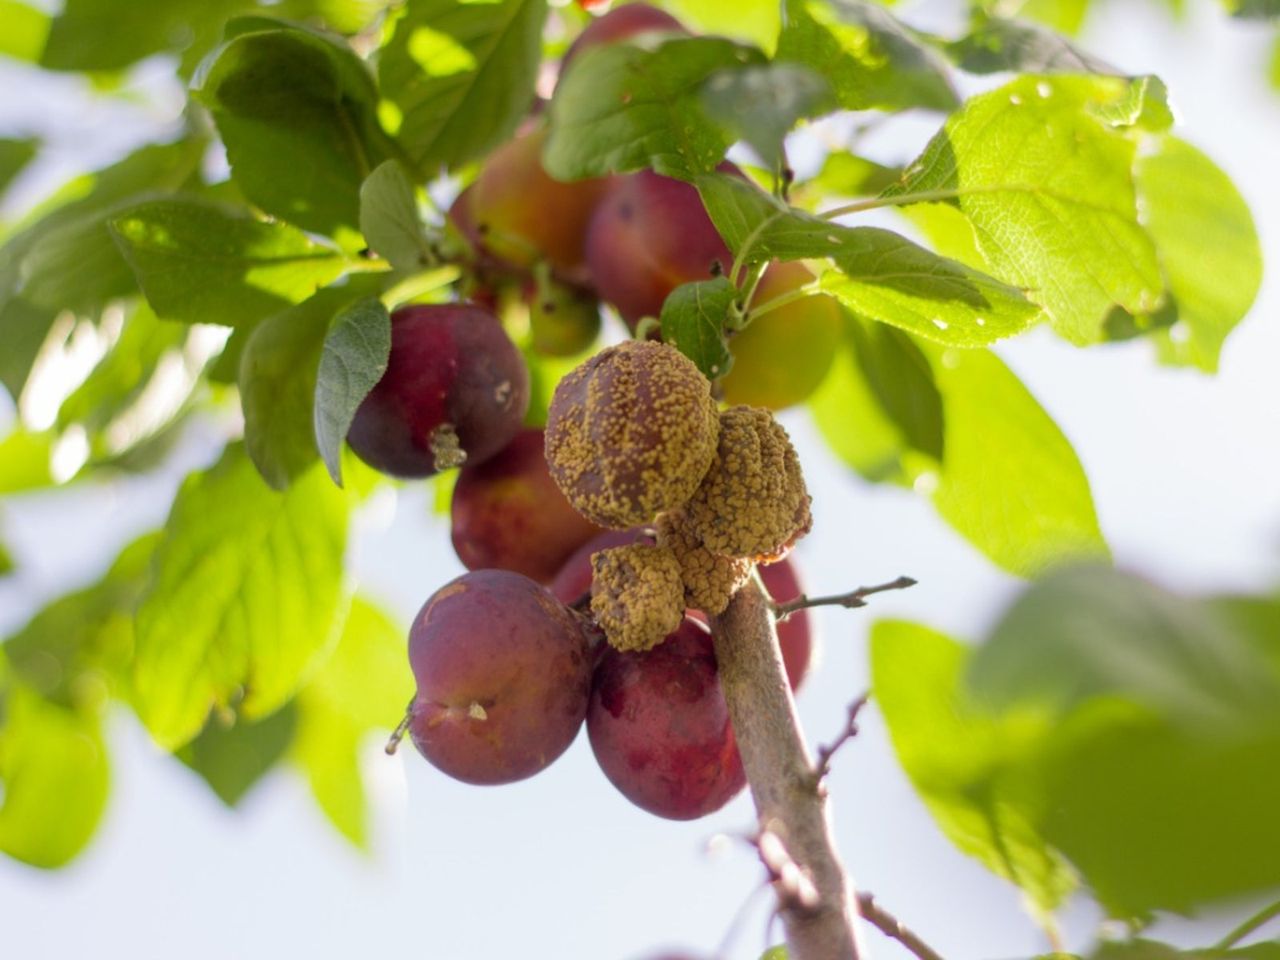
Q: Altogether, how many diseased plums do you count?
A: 4